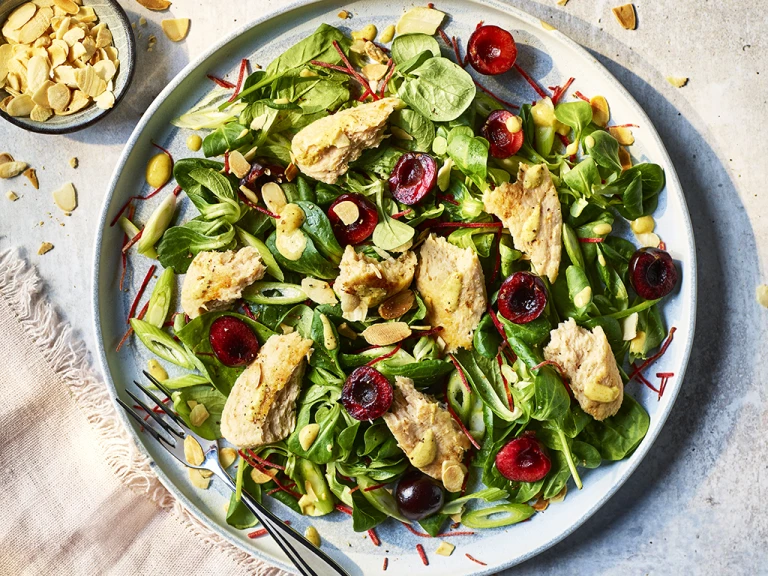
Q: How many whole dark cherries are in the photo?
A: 1